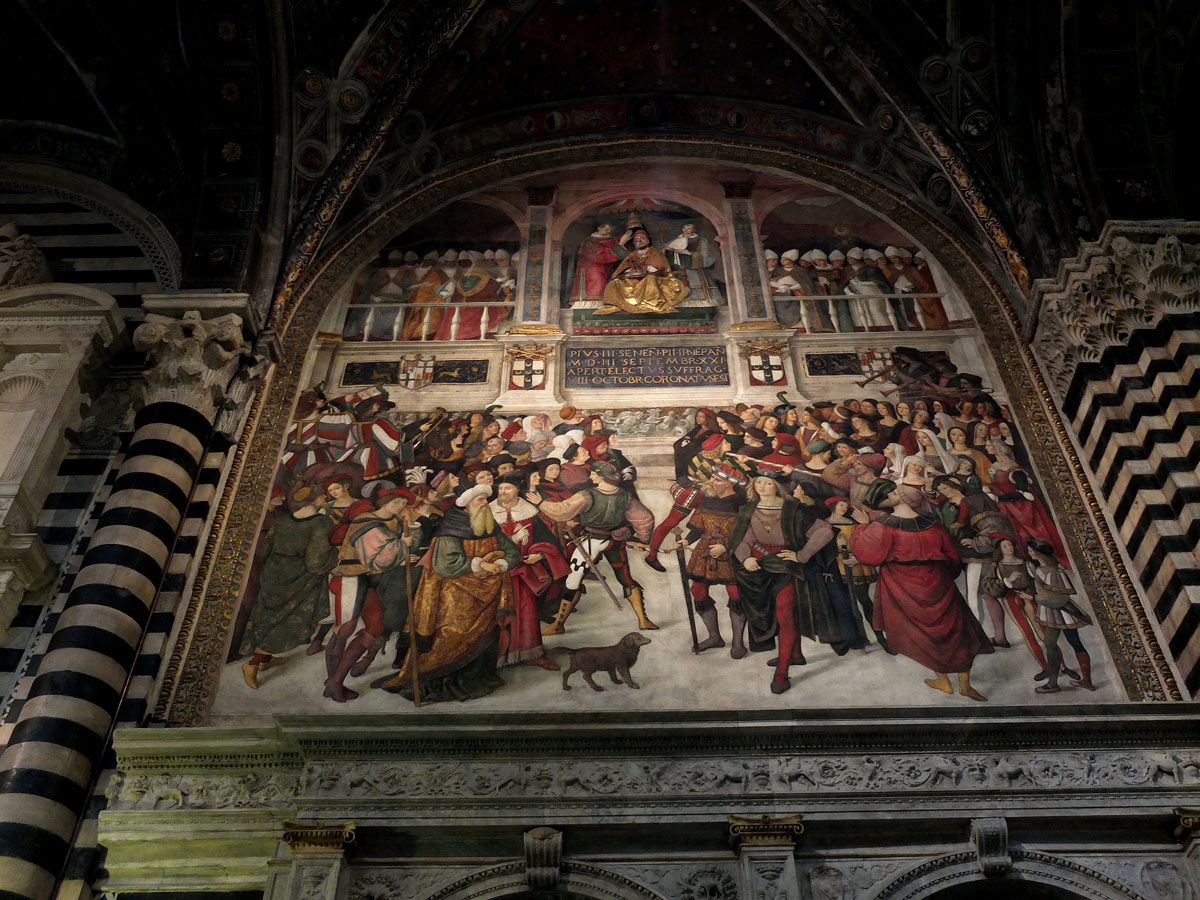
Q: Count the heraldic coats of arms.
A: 4